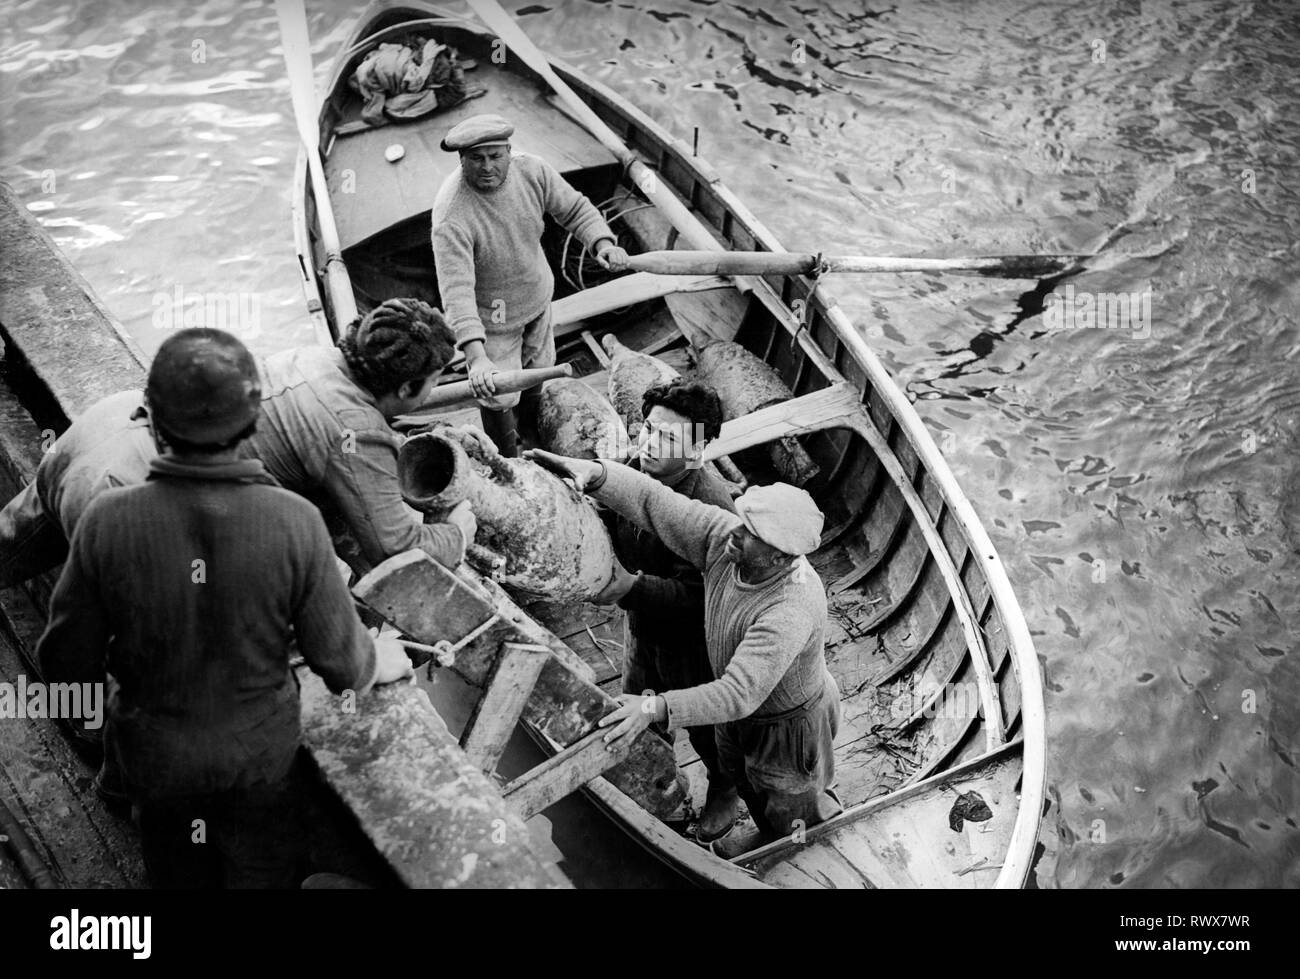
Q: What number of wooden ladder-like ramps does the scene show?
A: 1